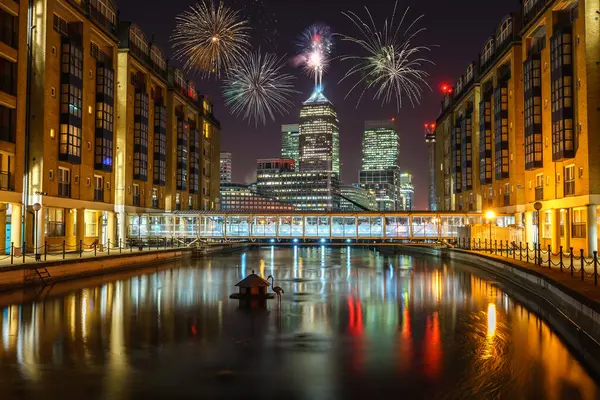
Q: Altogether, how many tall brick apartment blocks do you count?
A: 2